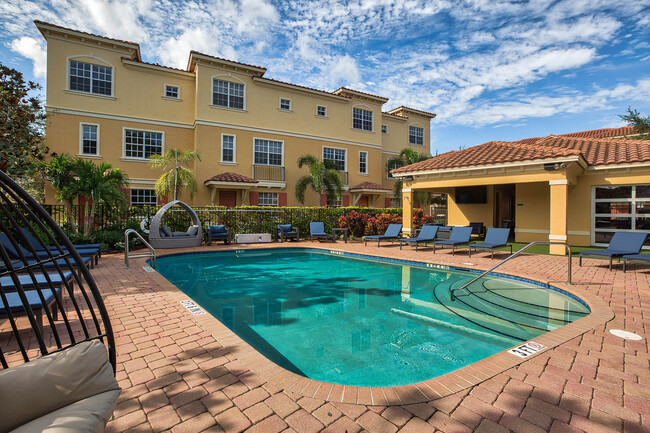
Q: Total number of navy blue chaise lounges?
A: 12